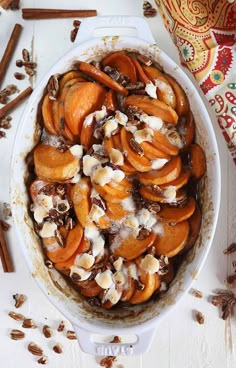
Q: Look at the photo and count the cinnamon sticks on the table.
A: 4